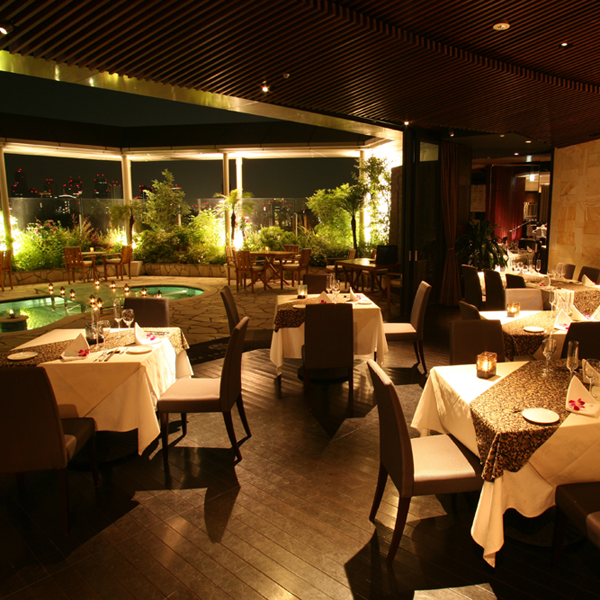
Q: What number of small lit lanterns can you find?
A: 10